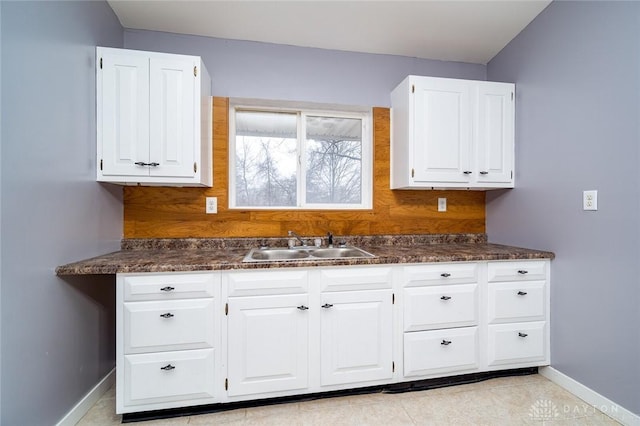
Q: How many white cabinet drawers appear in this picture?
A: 9